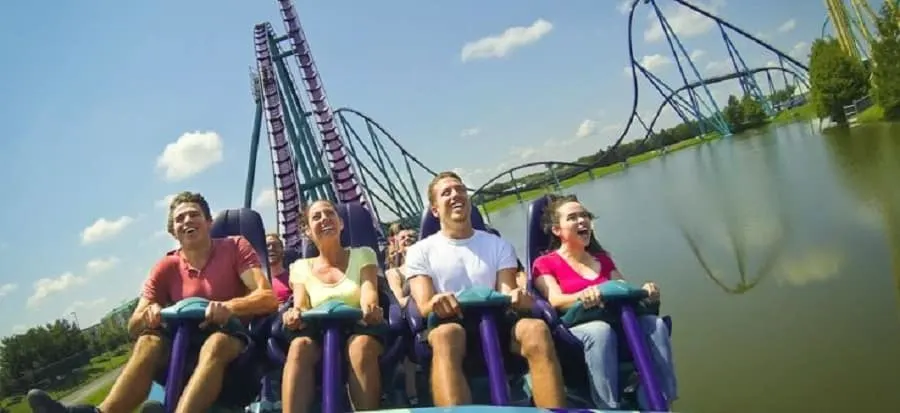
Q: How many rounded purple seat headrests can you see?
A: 4